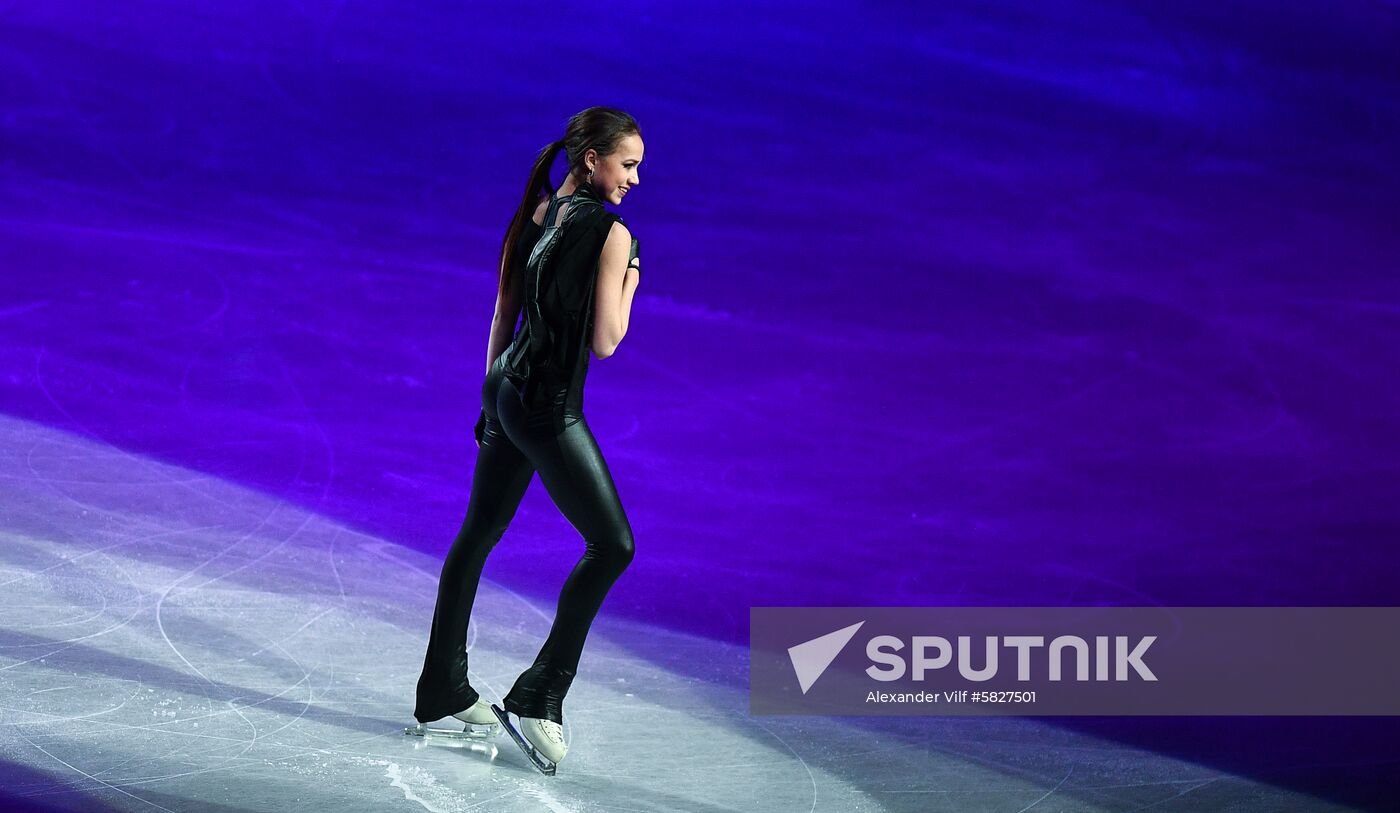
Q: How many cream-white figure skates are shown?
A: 2